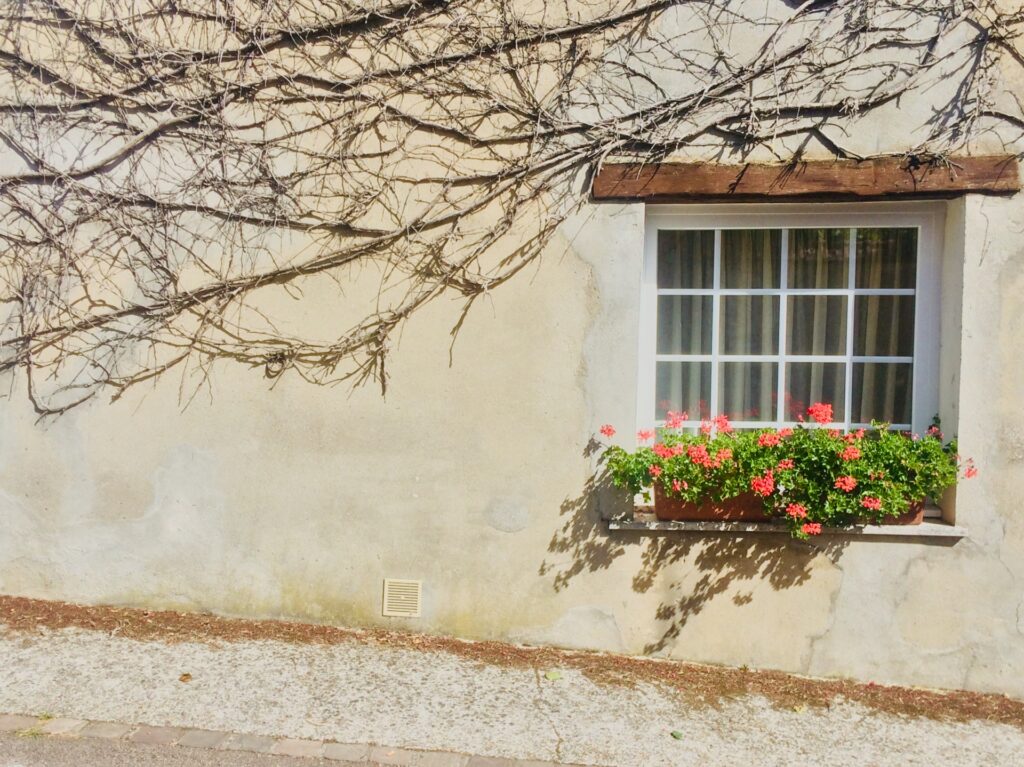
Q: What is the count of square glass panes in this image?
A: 12